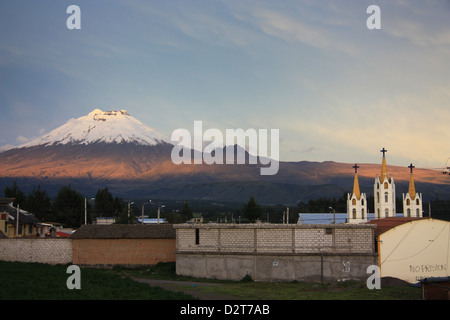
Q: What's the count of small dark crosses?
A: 3